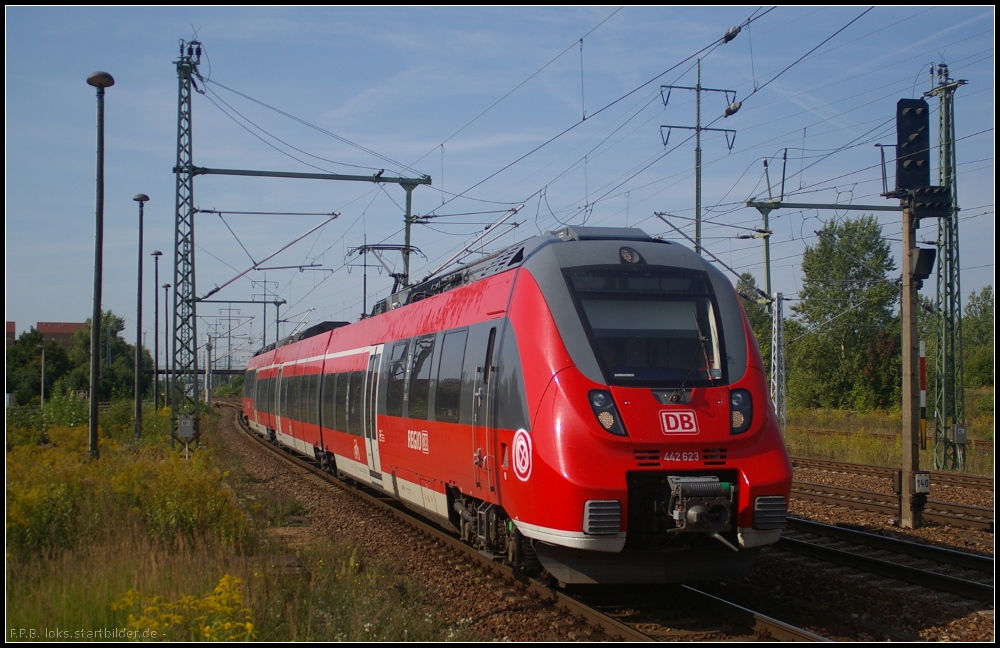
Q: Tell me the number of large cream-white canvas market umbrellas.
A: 0